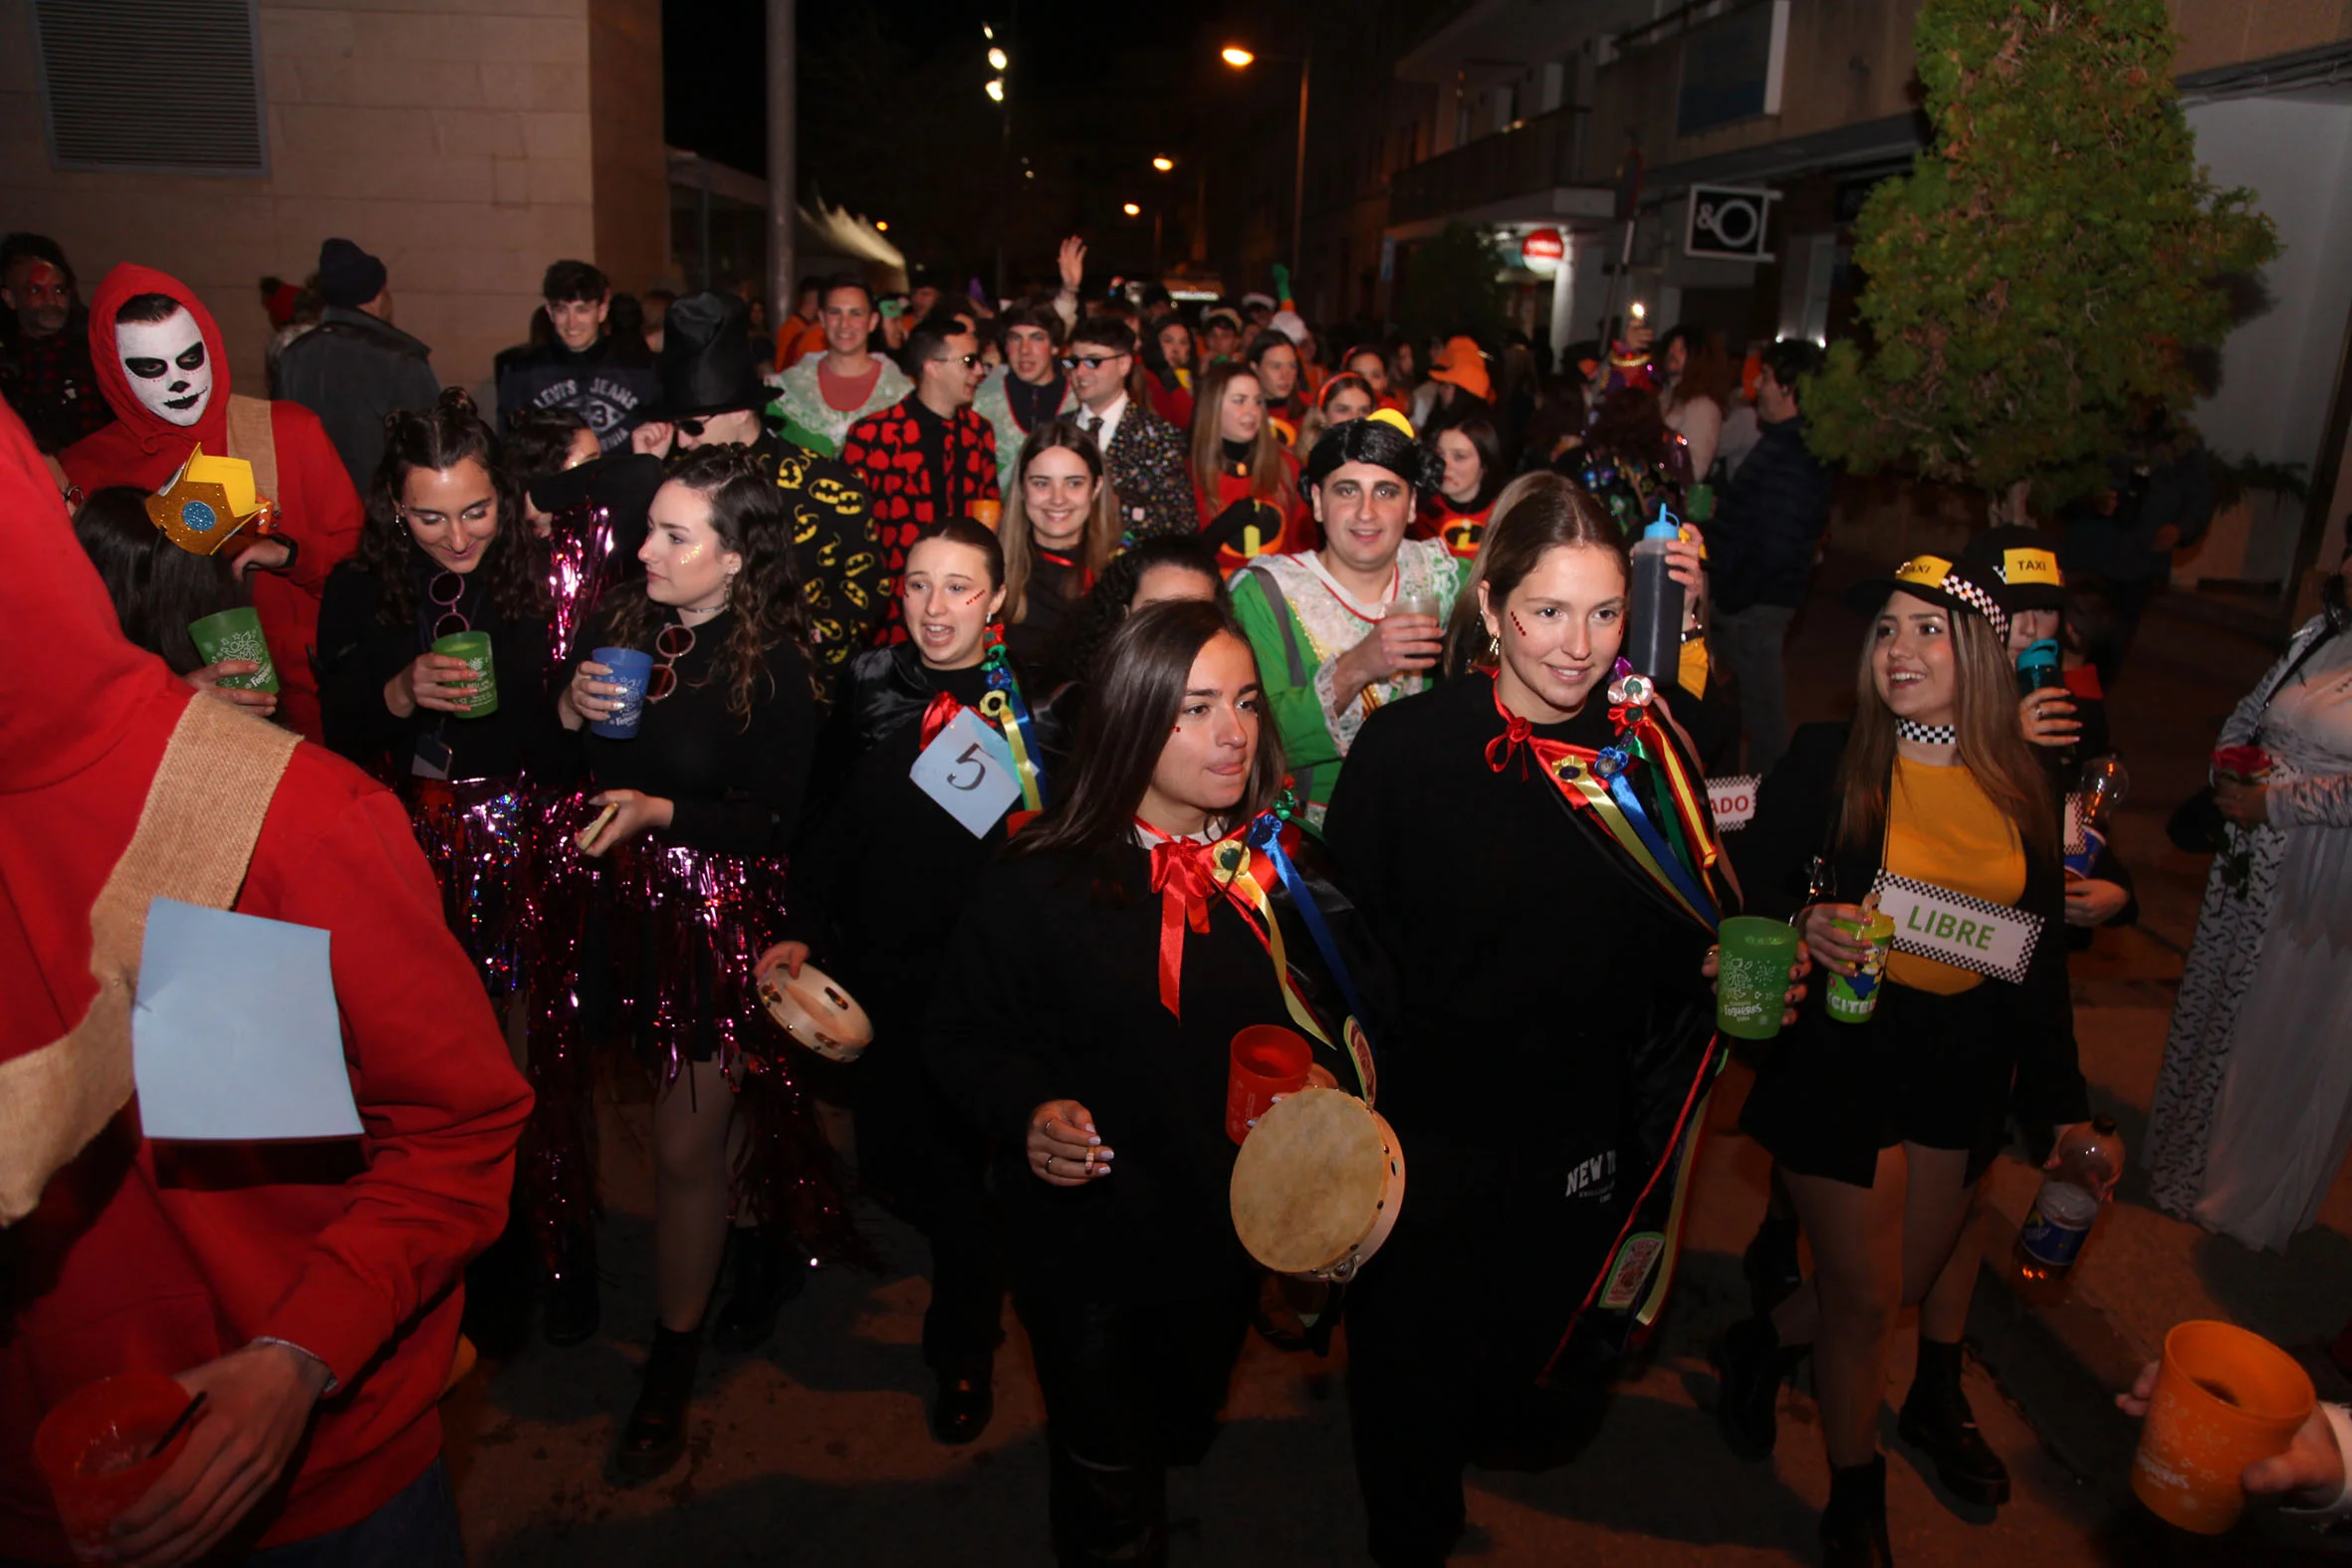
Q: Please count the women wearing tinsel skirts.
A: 2